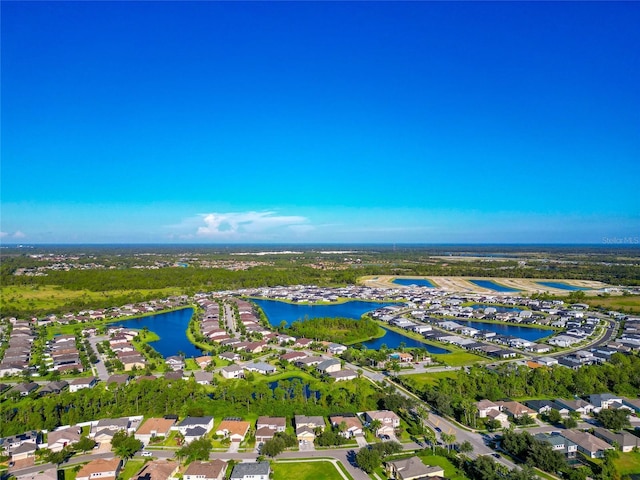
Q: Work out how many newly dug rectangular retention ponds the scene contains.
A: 3